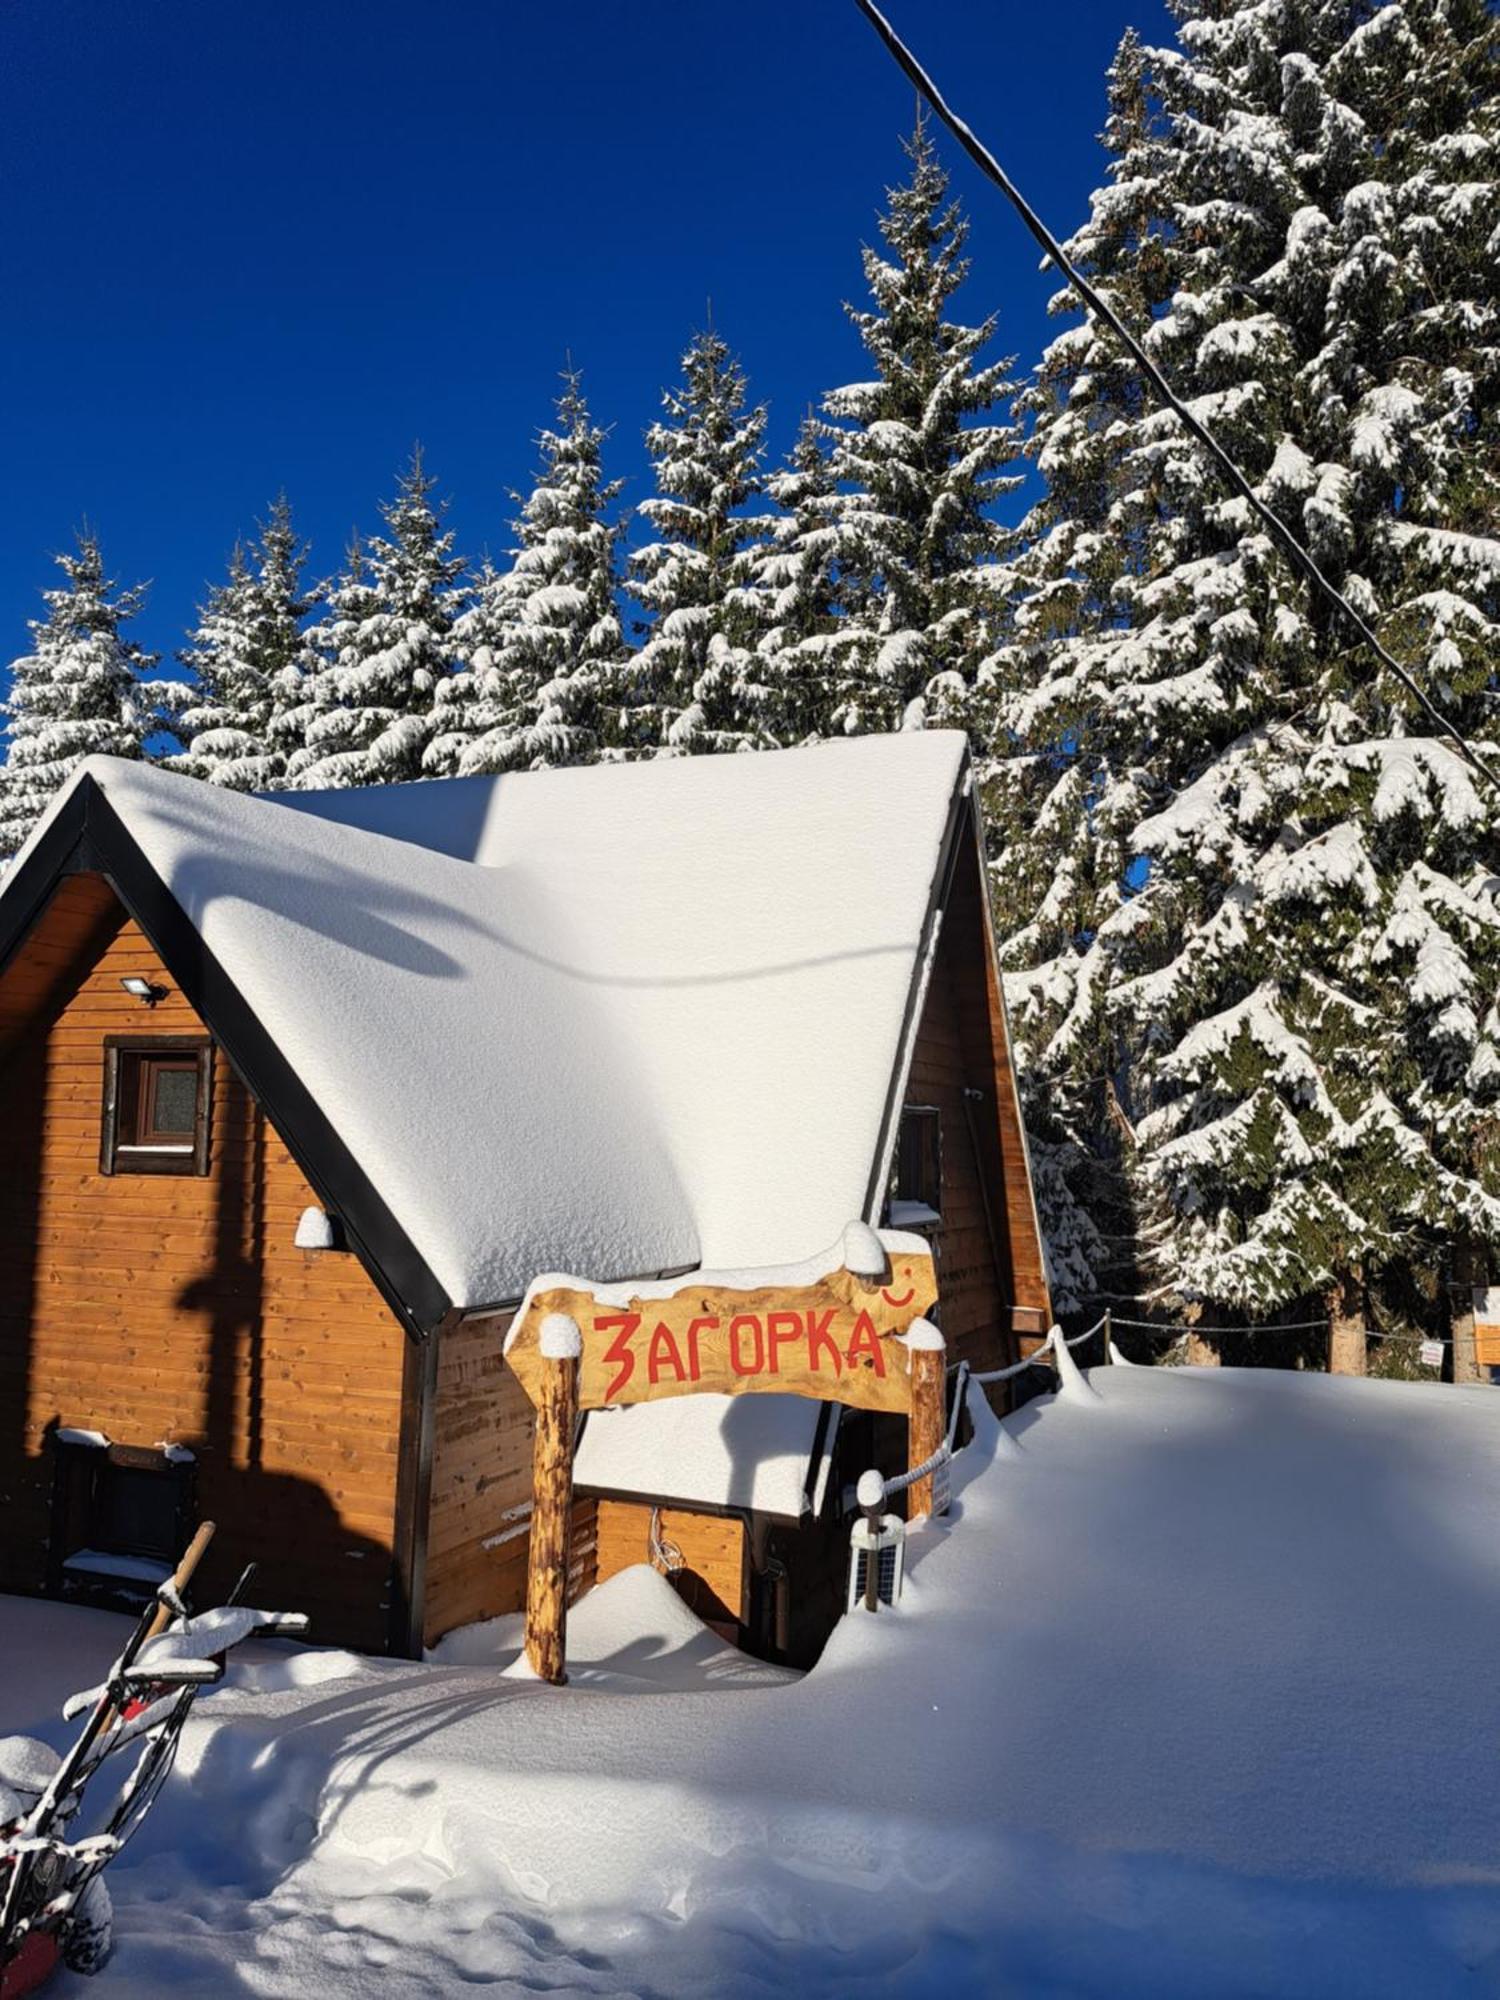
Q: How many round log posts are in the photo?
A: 2